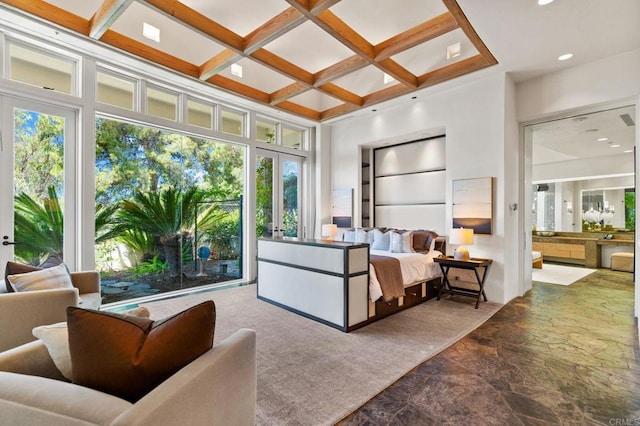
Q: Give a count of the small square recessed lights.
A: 4